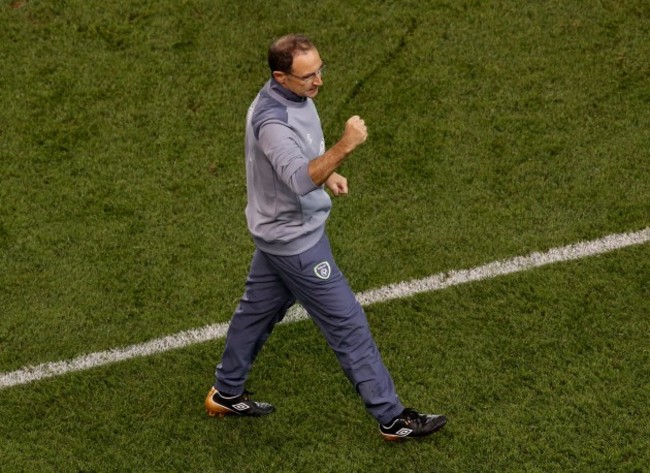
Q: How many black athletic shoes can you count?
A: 2